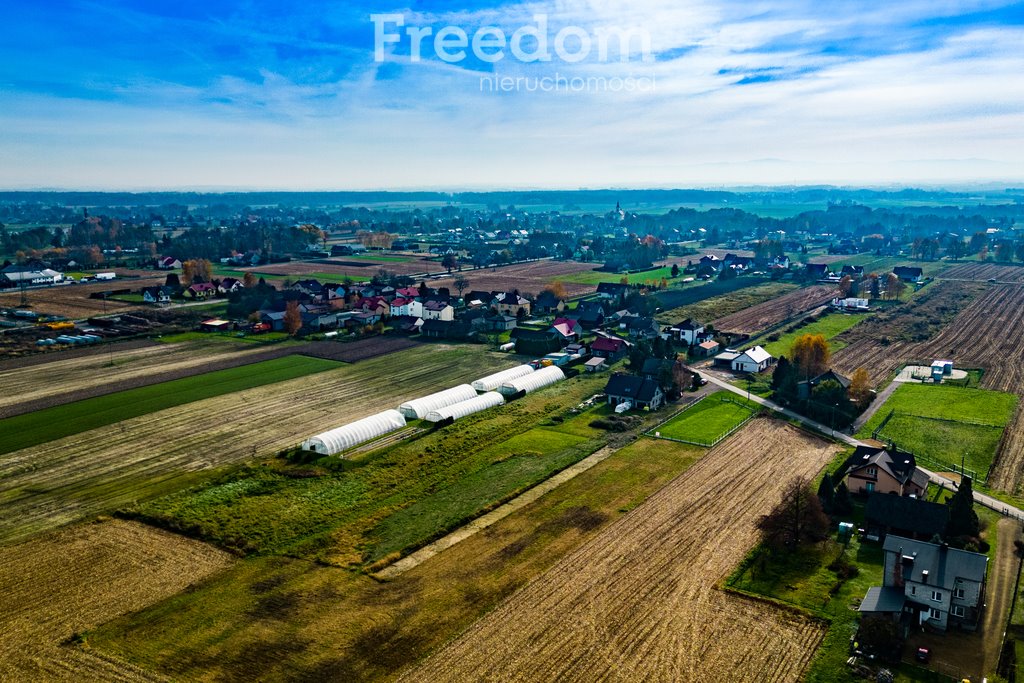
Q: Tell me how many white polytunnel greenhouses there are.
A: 5